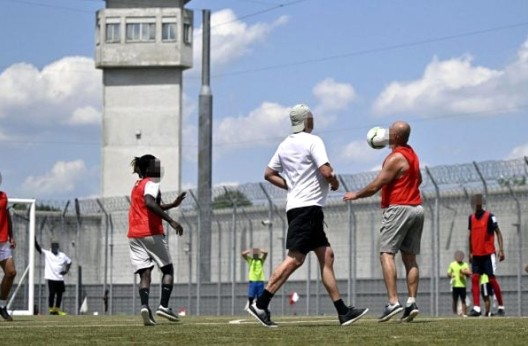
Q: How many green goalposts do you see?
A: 0